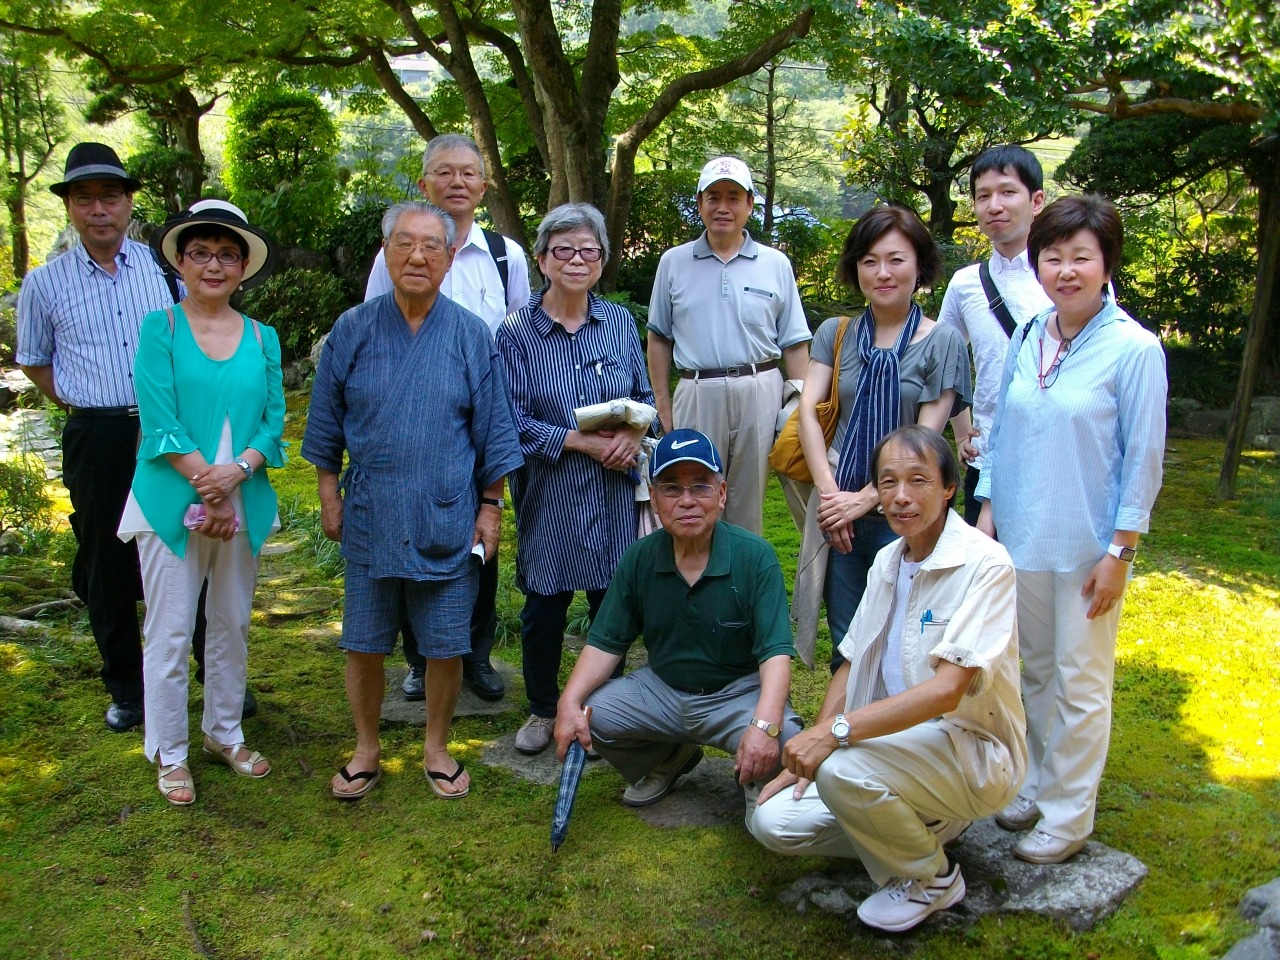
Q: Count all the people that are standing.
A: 9